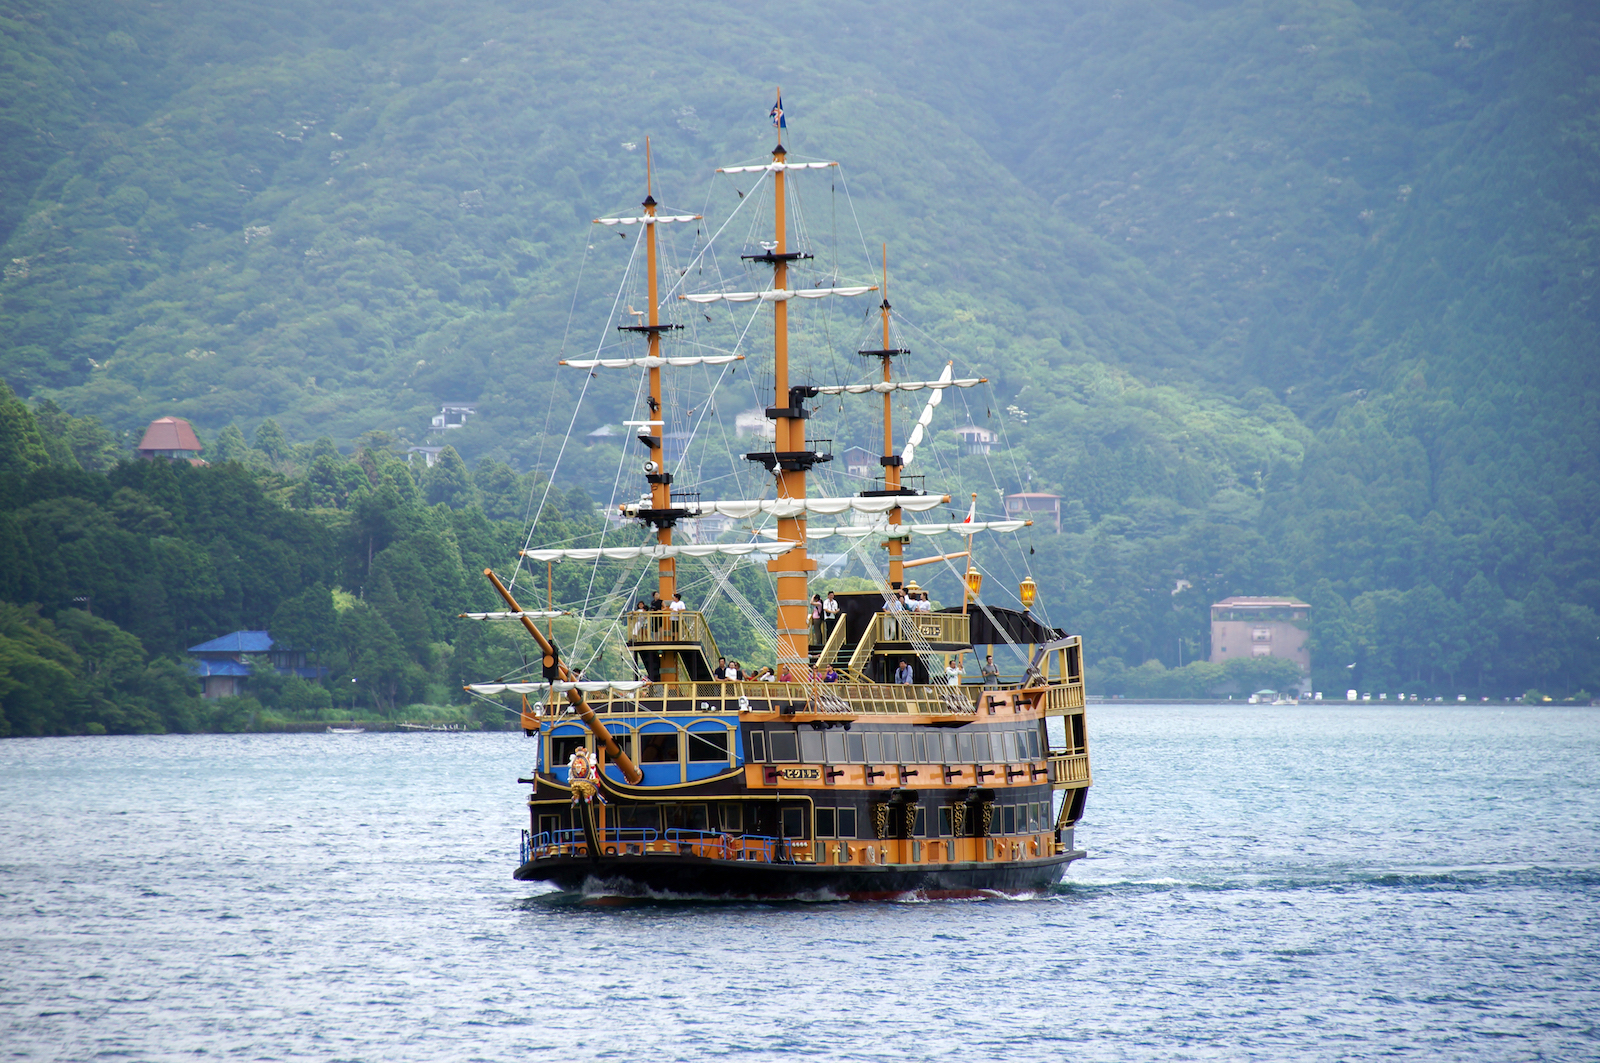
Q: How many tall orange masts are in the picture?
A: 3